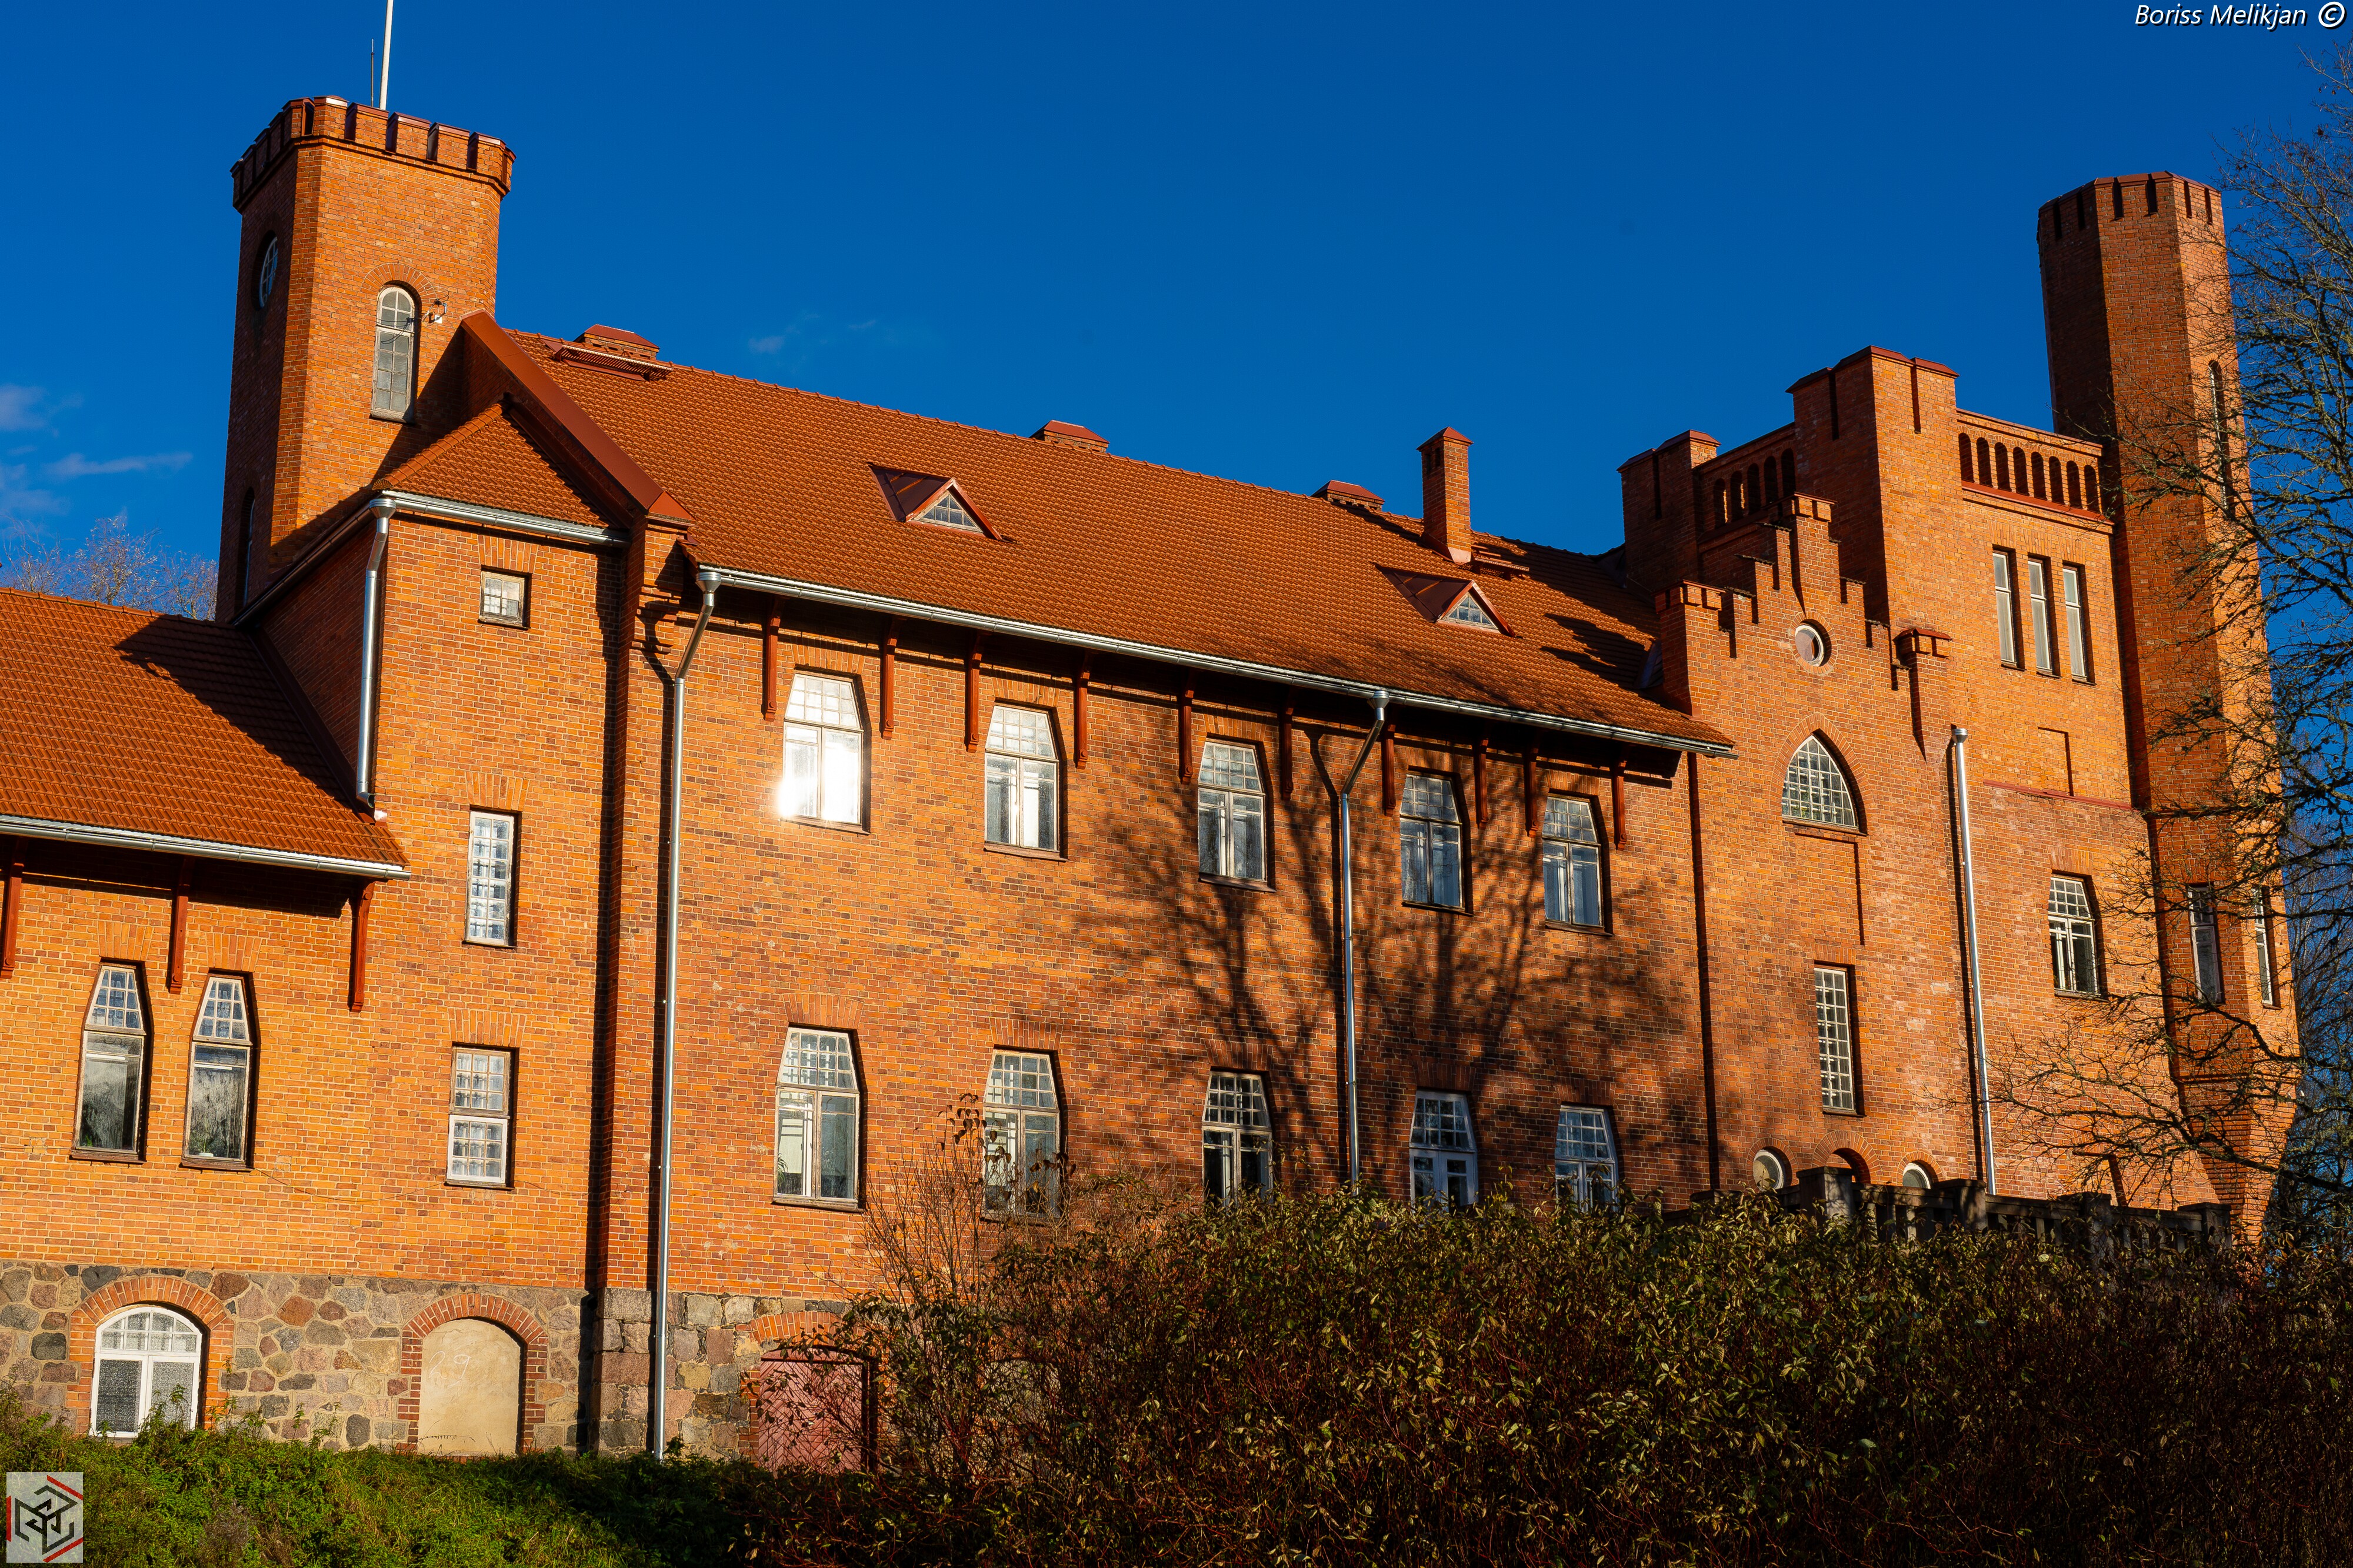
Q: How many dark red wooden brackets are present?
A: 13